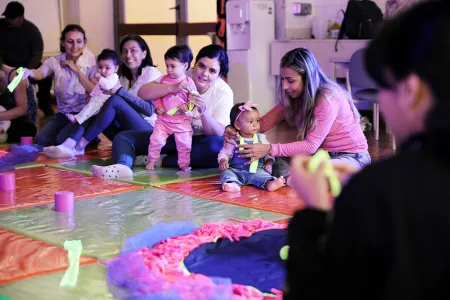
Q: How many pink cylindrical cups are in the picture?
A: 3